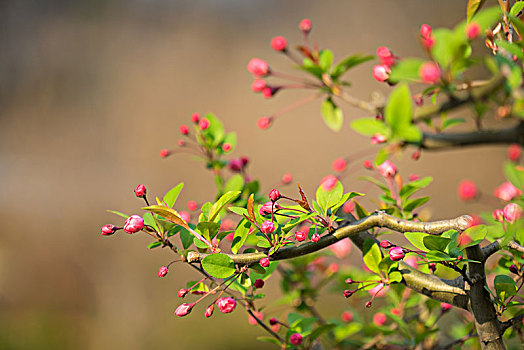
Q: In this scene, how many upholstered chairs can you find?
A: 0